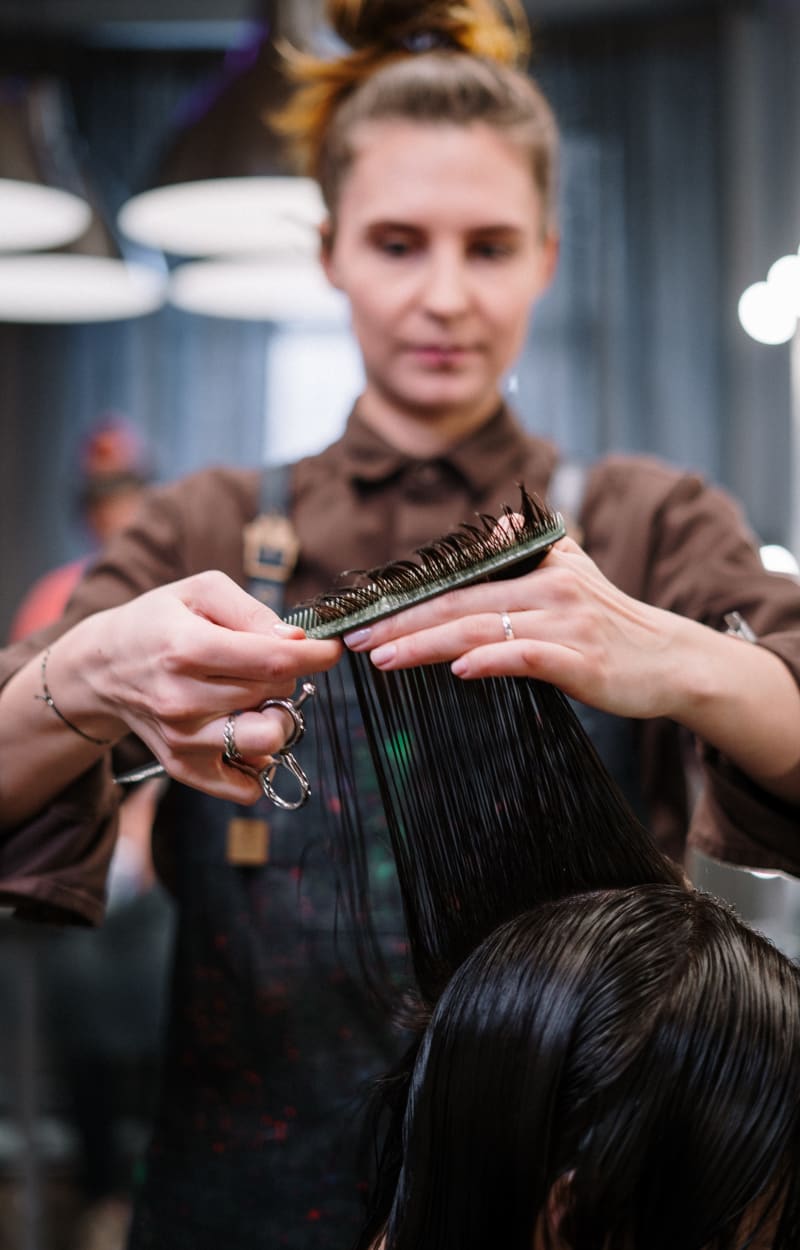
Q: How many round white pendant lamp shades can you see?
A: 4